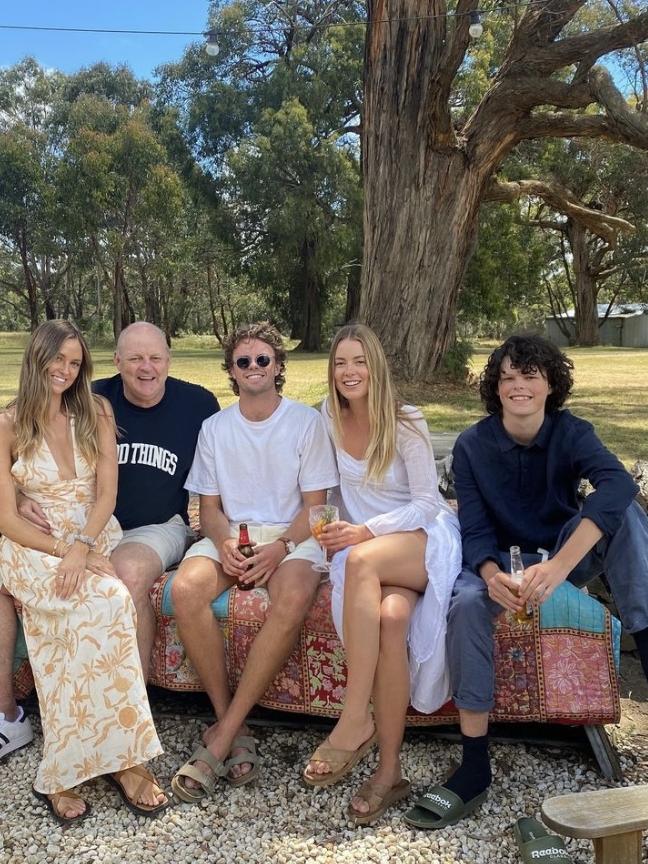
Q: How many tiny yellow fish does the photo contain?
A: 0